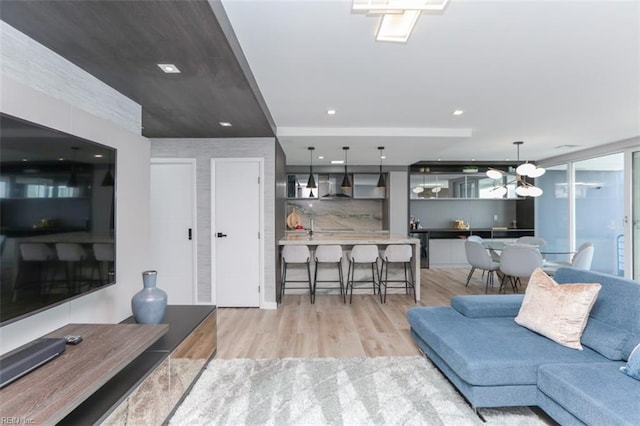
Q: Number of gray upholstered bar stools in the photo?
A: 4